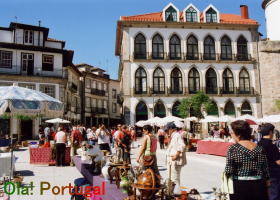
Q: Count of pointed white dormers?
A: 3